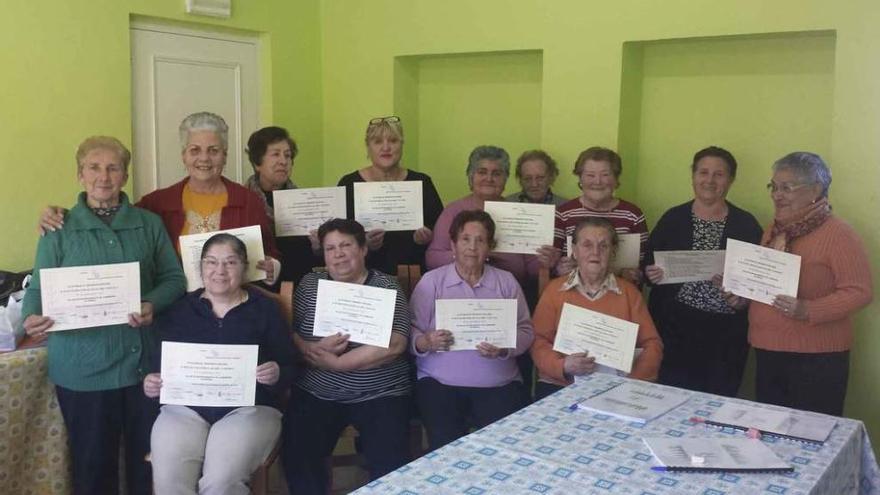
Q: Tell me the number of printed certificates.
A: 12